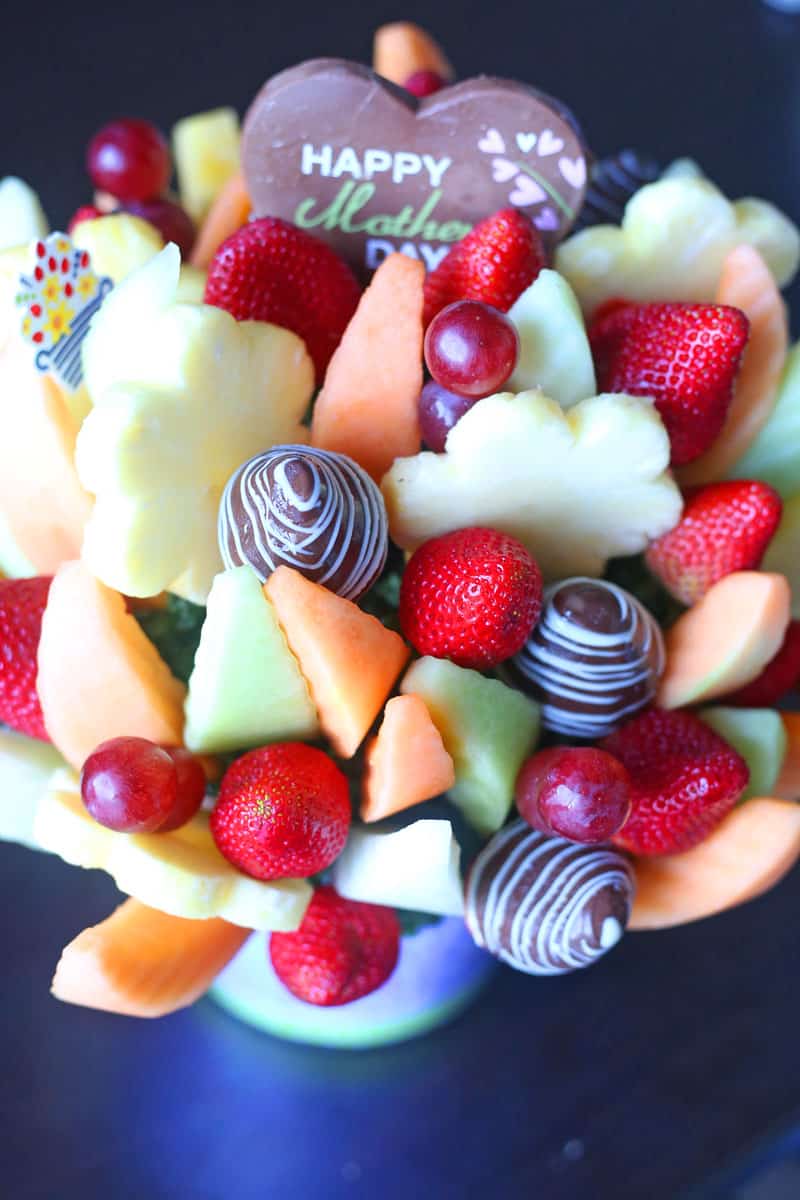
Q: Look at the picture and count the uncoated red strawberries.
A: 10